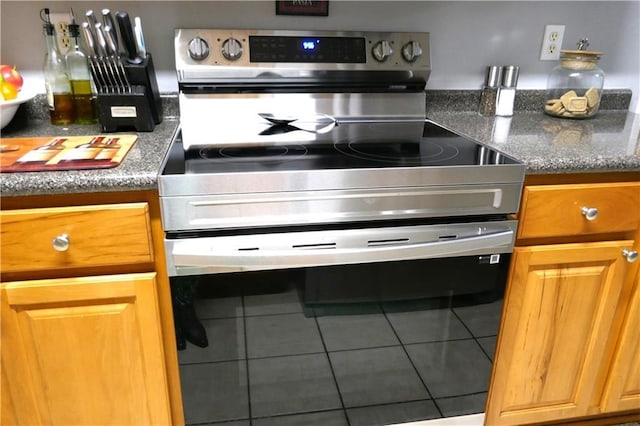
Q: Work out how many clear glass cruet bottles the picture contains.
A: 2